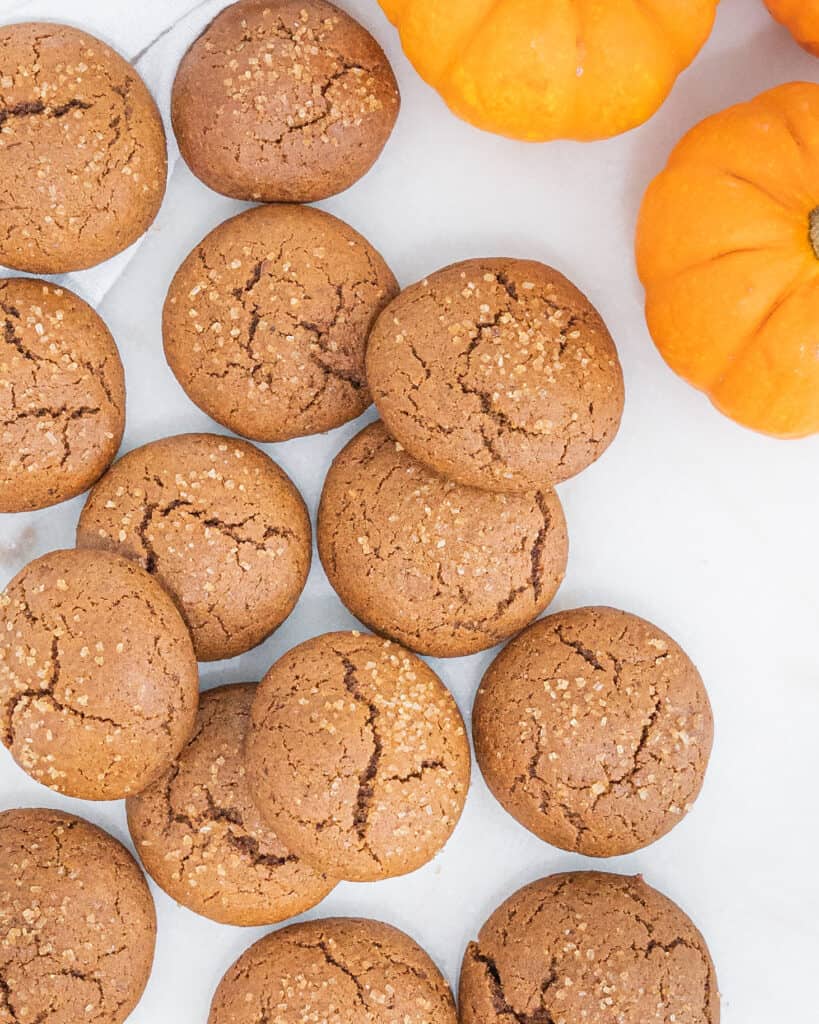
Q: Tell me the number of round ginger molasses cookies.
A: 14